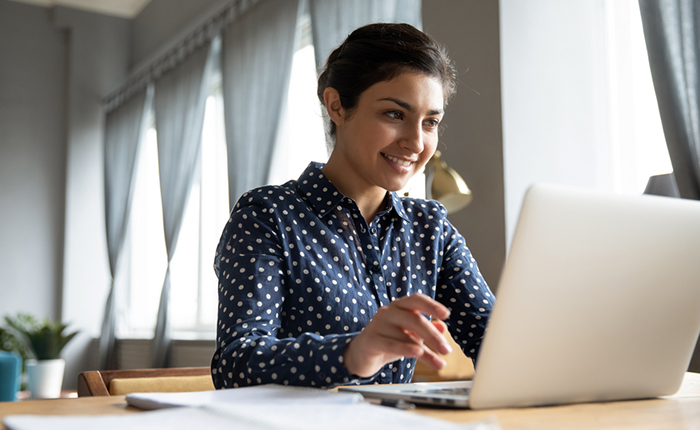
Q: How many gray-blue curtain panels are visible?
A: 5